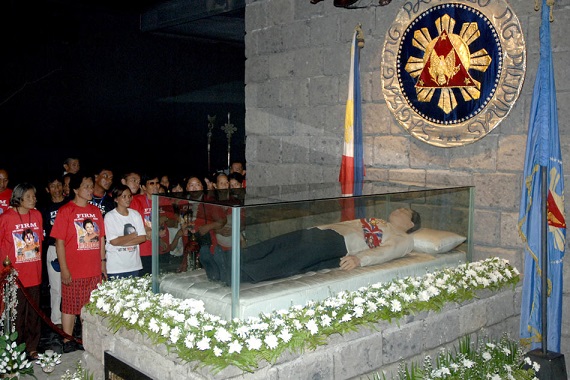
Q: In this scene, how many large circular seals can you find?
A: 1